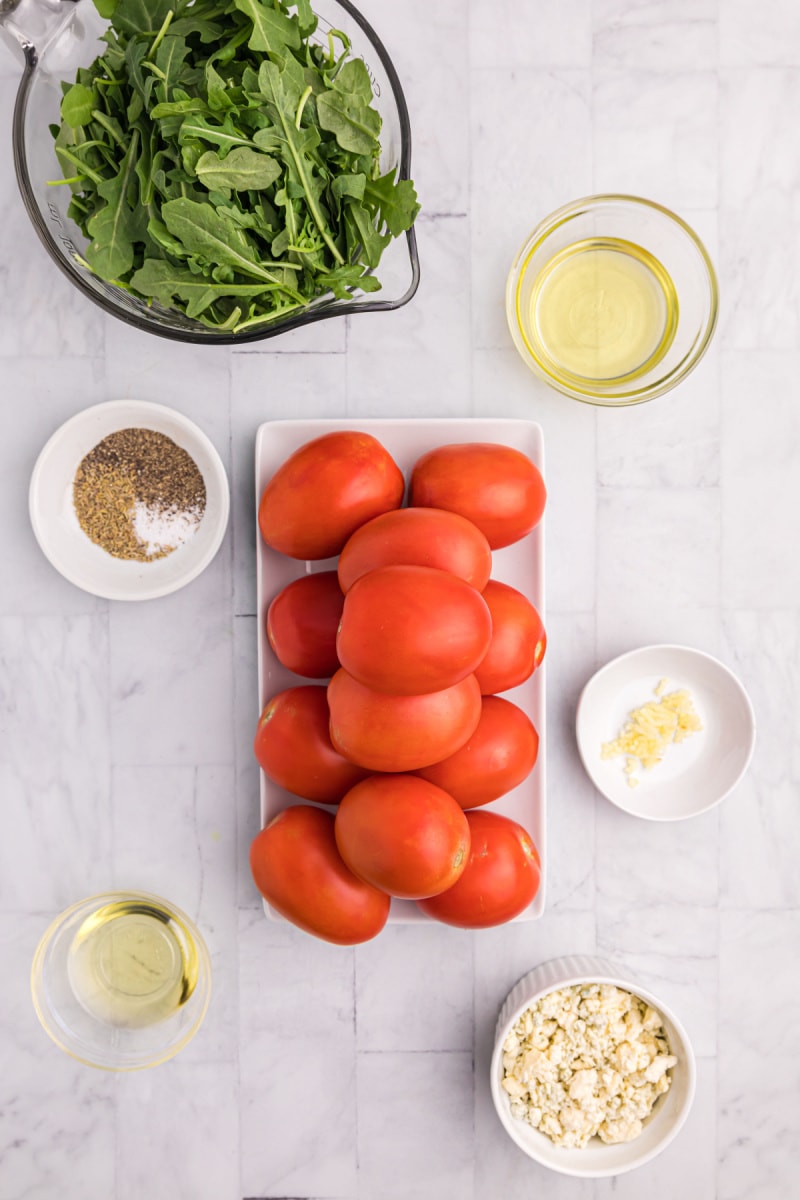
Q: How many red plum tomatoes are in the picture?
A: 12